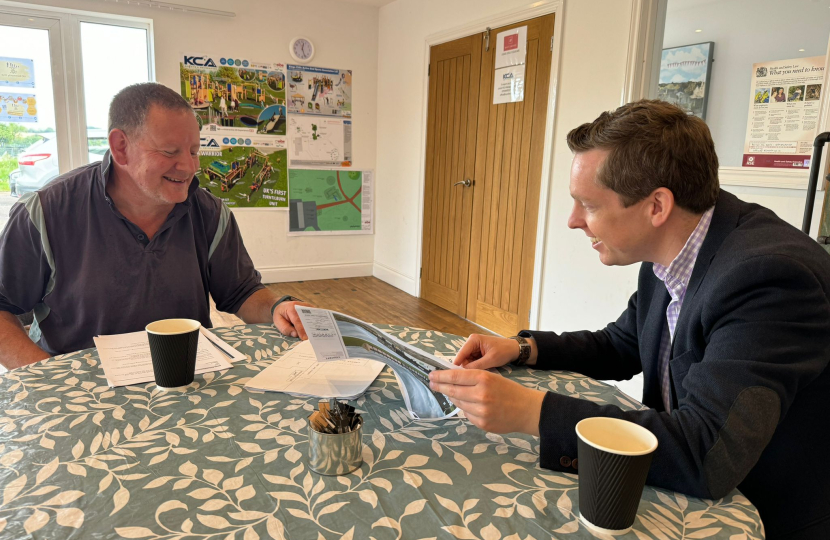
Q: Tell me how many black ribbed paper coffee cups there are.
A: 2